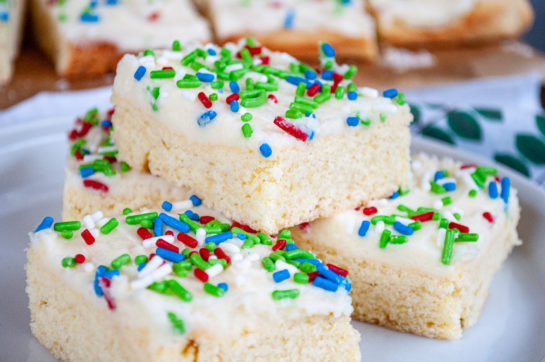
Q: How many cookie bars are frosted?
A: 8